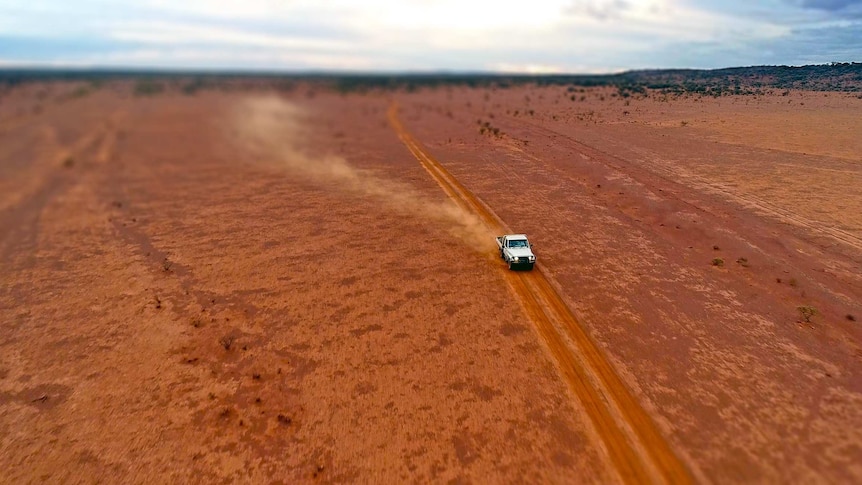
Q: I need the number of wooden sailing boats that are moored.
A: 0